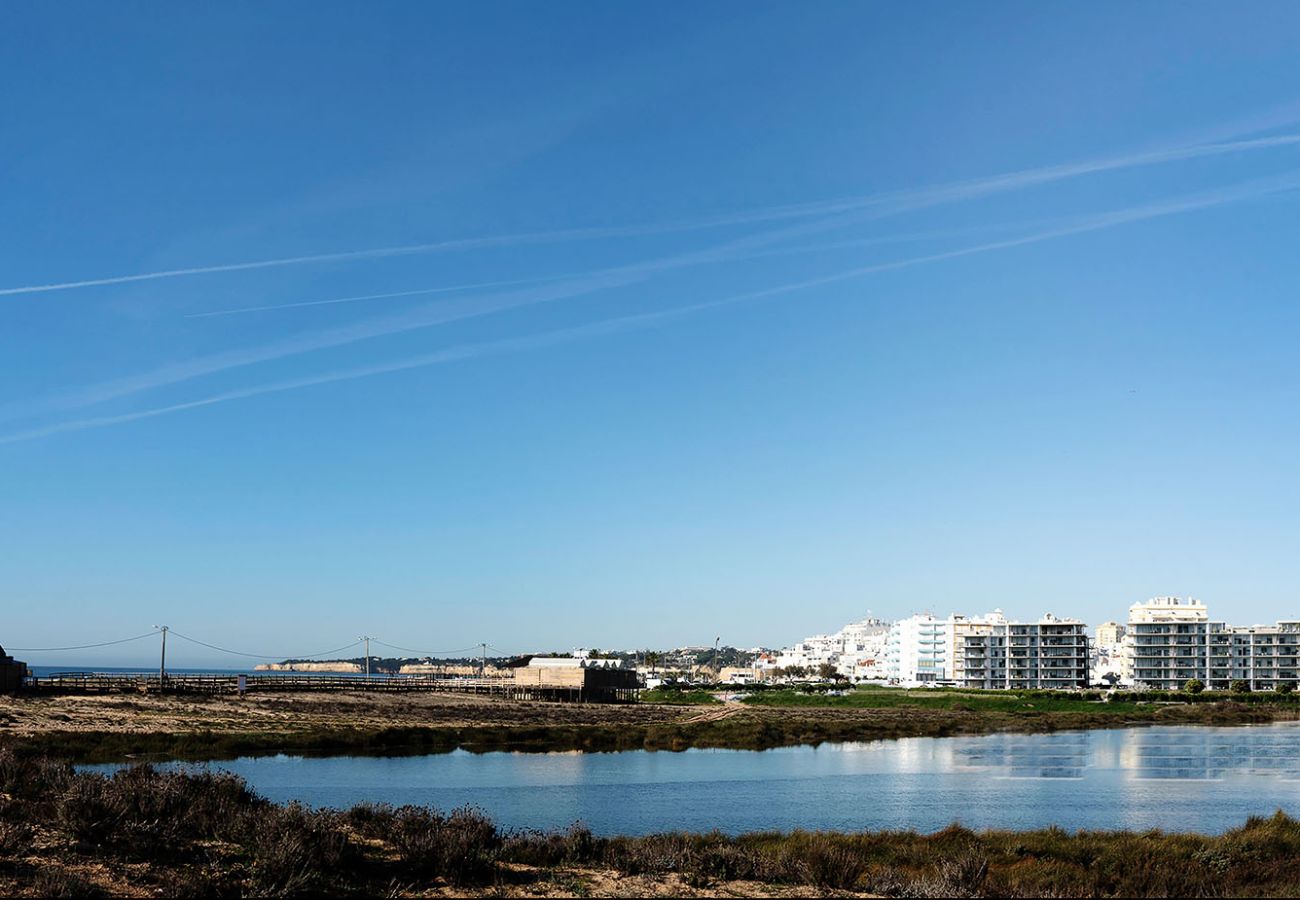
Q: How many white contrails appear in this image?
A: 4